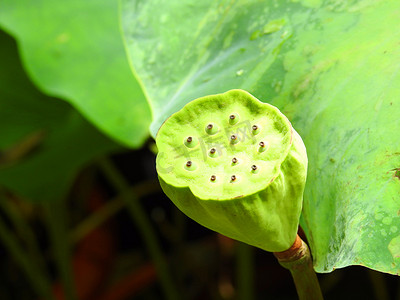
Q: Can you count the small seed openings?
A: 12